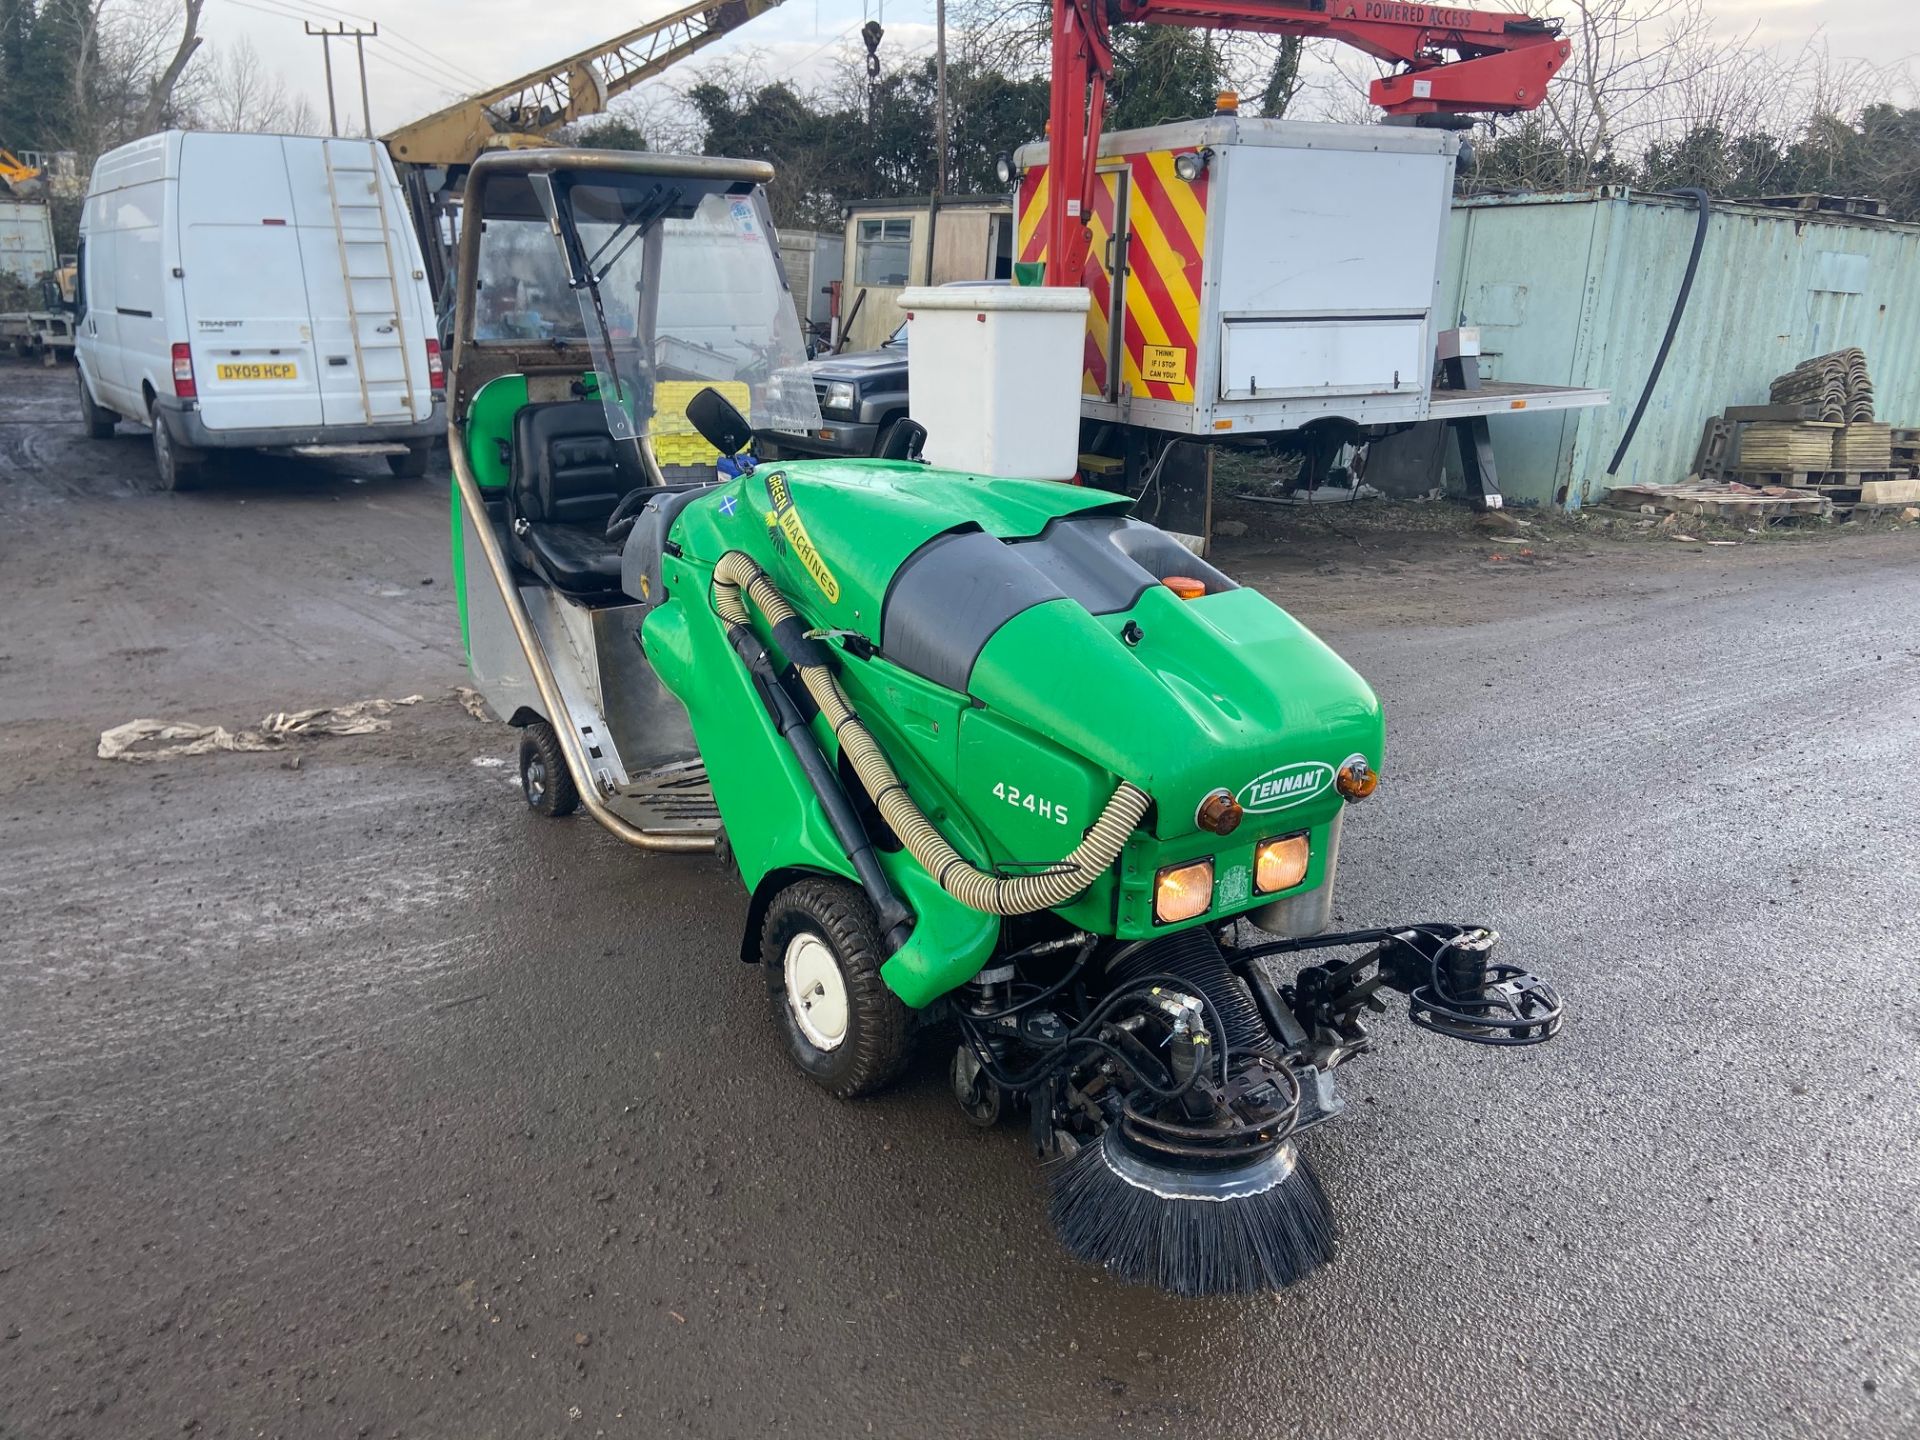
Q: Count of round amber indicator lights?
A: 2